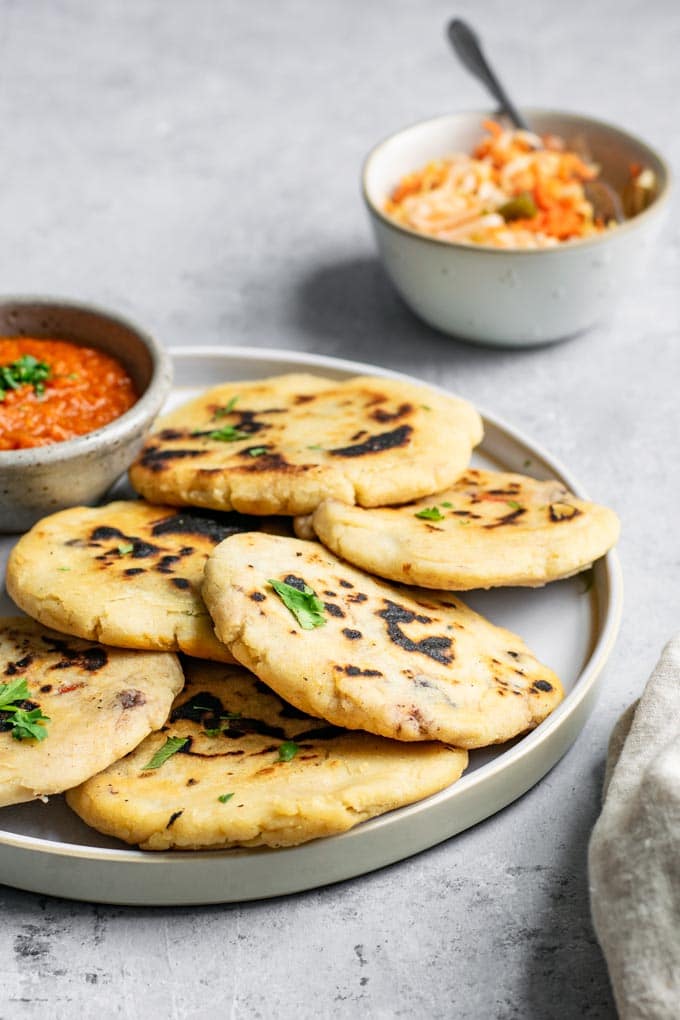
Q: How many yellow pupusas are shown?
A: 6